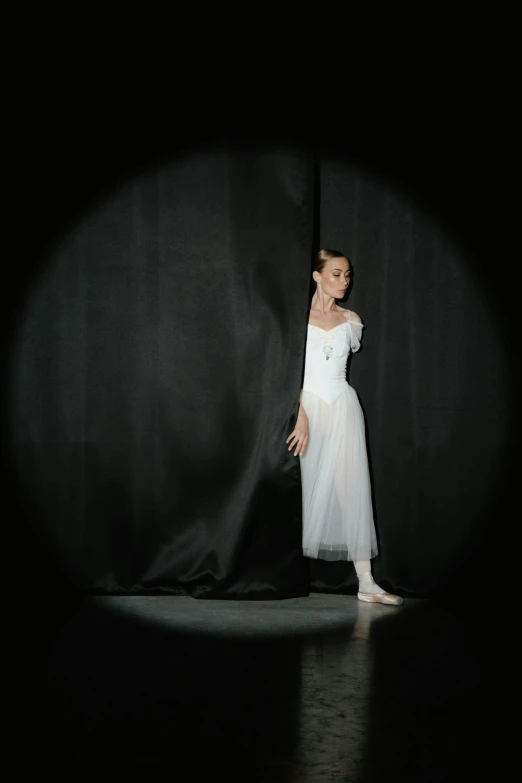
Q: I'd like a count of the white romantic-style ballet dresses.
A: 1